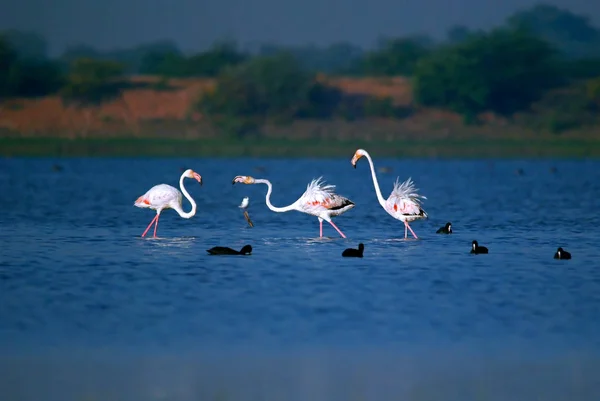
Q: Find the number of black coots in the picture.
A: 5